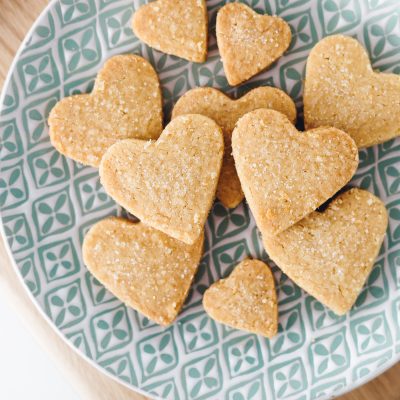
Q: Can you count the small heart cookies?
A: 3